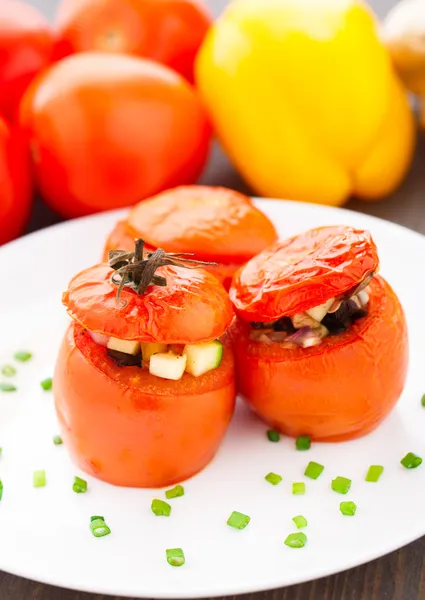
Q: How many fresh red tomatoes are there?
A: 4